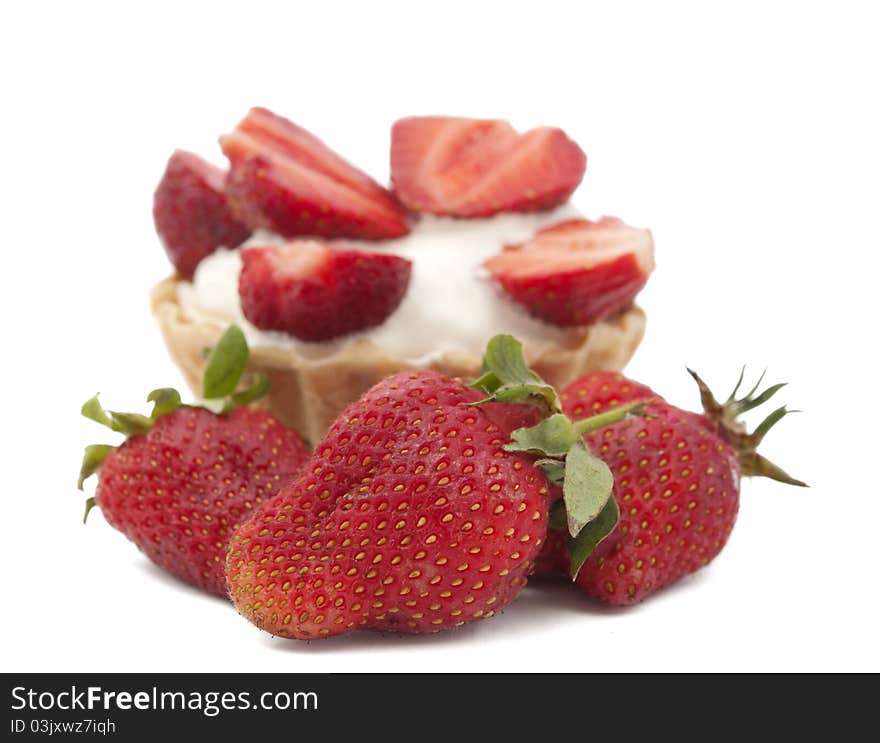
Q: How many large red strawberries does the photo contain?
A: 3